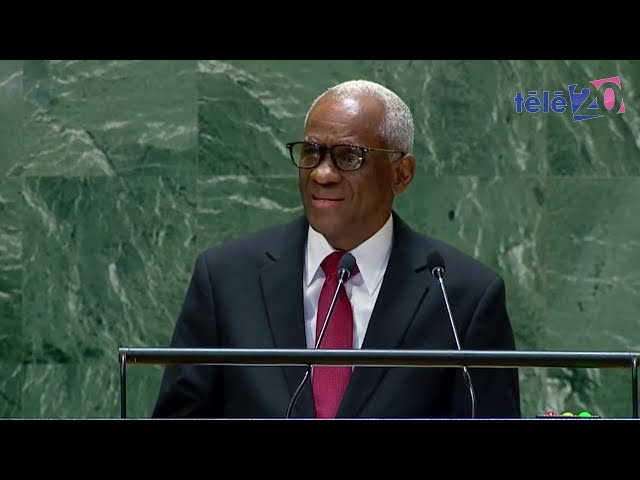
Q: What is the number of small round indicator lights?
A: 3